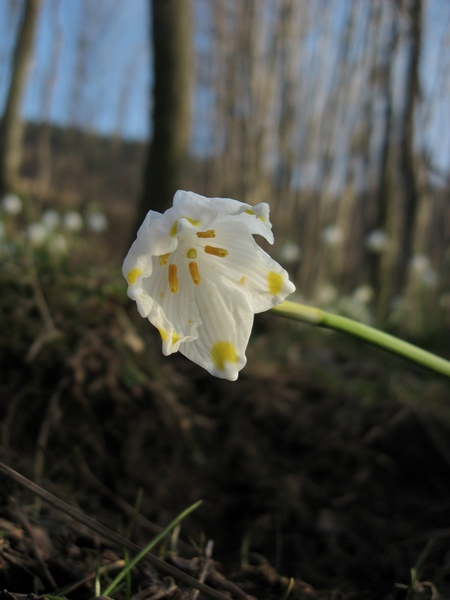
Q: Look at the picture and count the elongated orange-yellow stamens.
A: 5